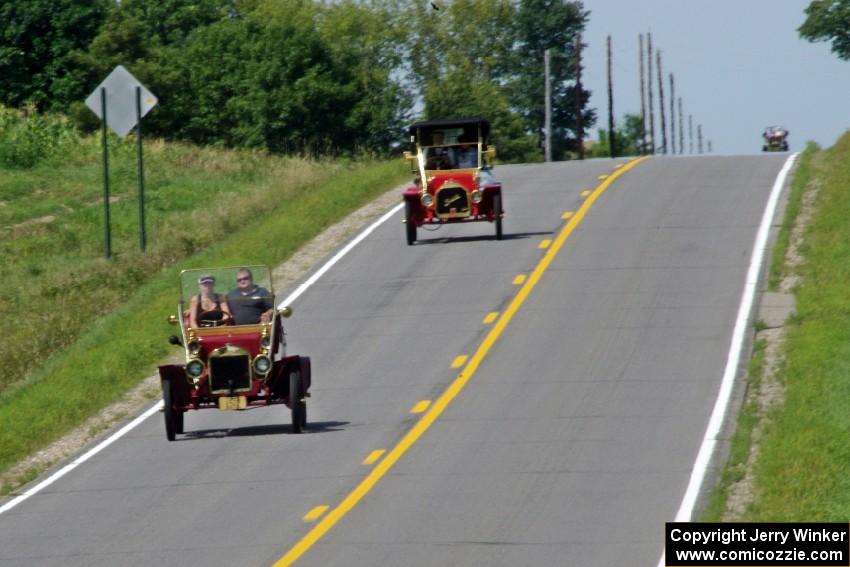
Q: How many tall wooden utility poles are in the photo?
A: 11